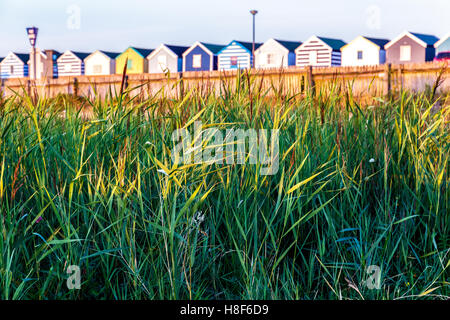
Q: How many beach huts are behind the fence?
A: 13